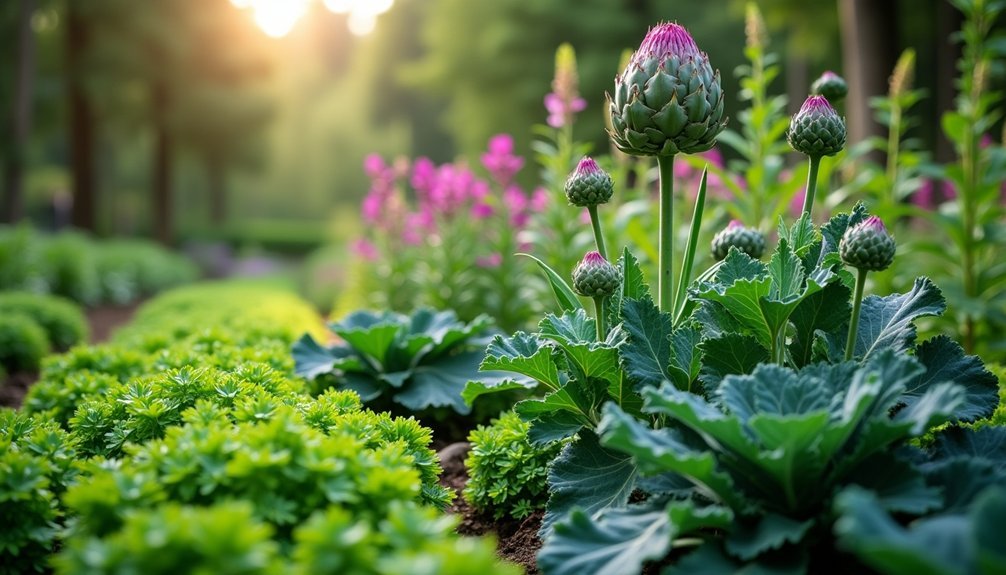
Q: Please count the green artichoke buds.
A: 7